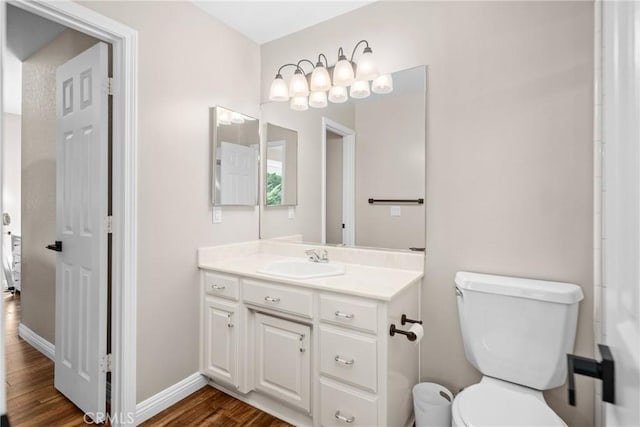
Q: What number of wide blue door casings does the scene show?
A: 0